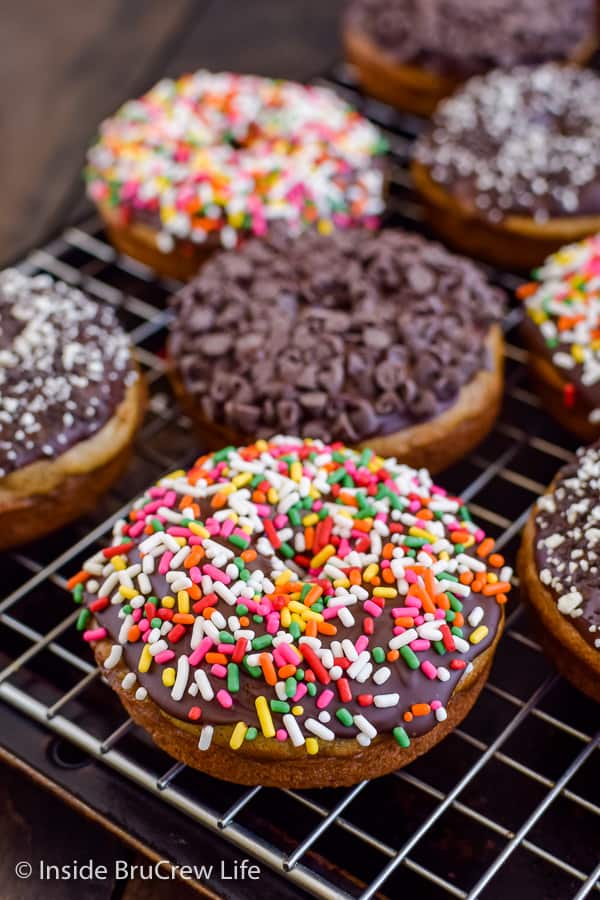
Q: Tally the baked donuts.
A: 8